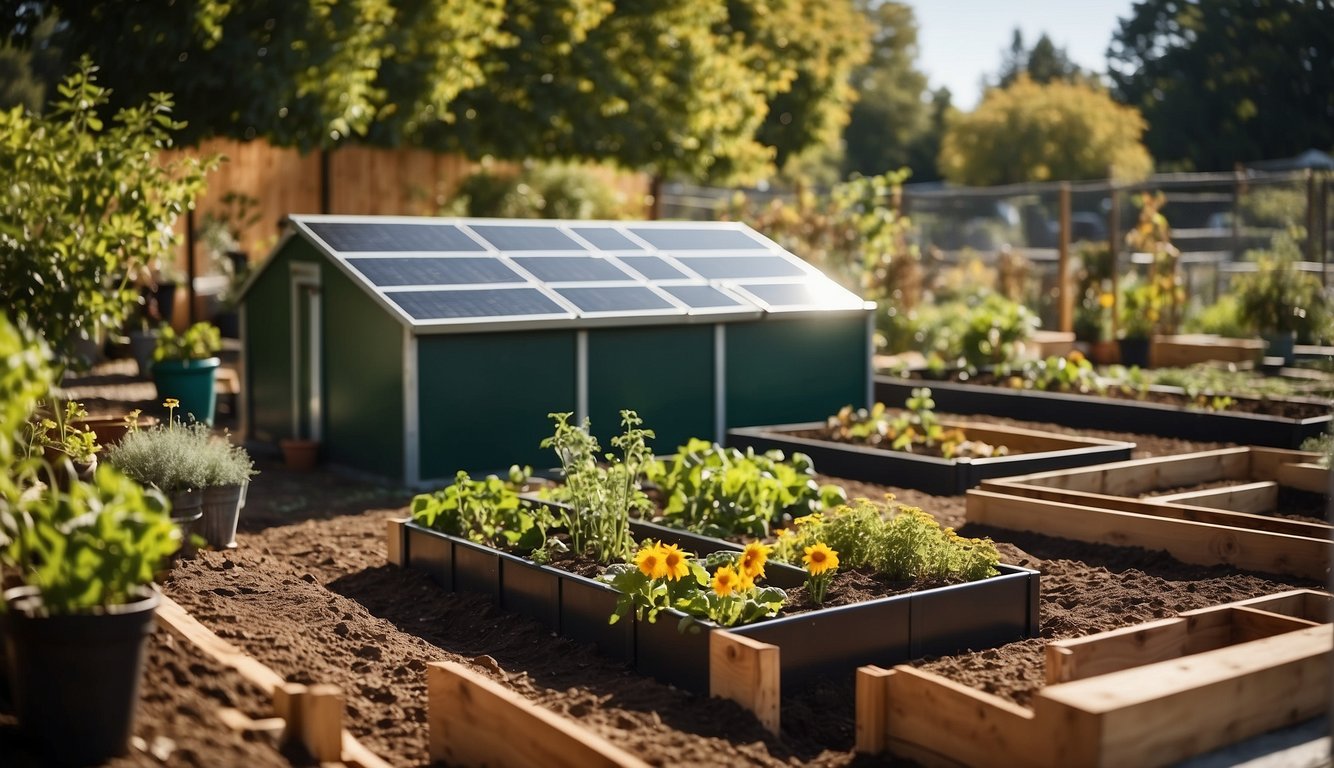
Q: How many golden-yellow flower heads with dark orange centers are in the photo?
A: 5